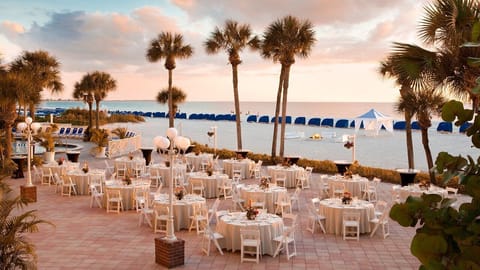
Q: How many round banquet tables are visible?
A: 15